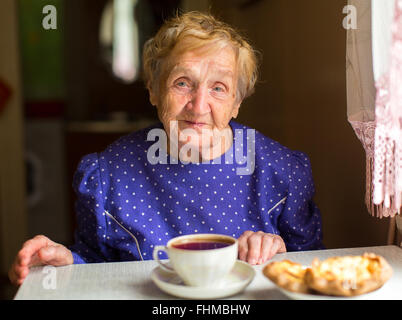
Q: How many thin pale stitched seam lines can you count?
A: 2